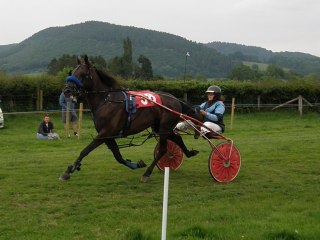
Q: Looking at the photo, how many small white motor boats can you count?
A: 0